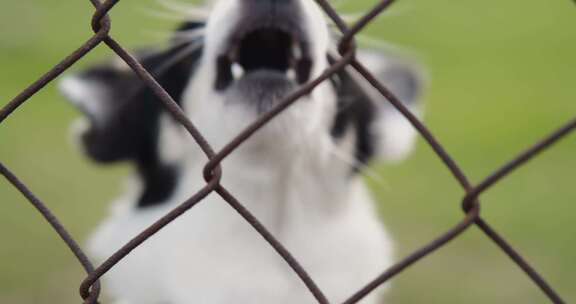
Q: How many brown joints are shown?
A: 5